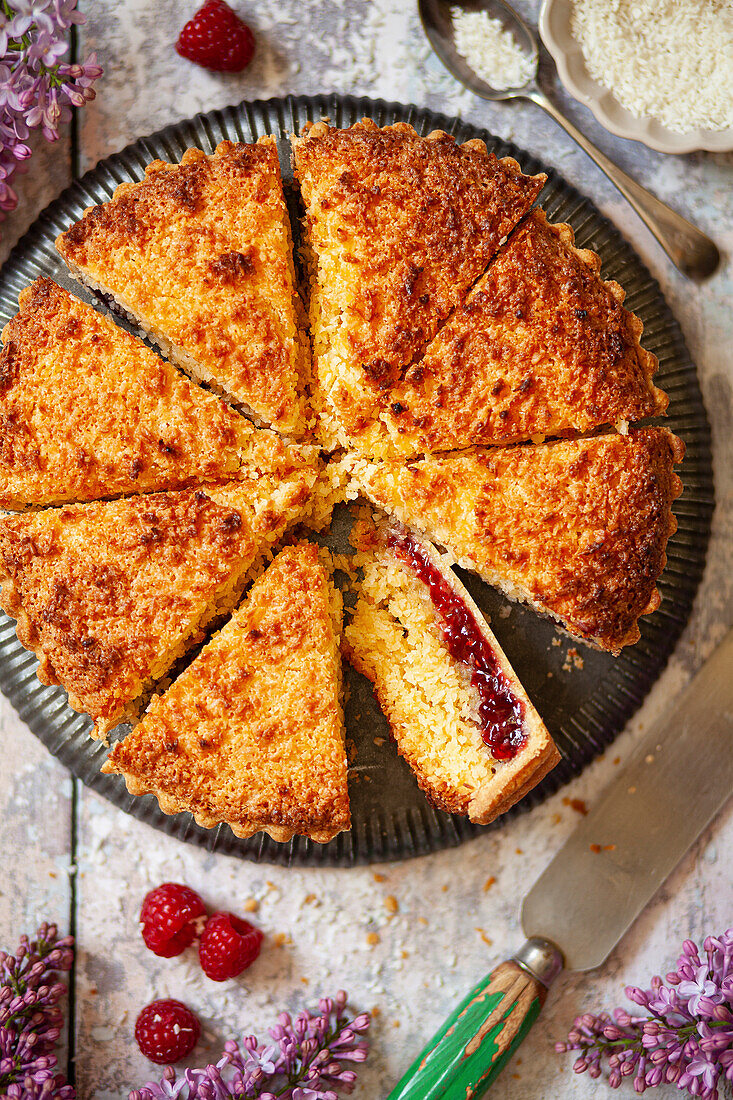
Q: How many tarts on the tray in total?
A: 8